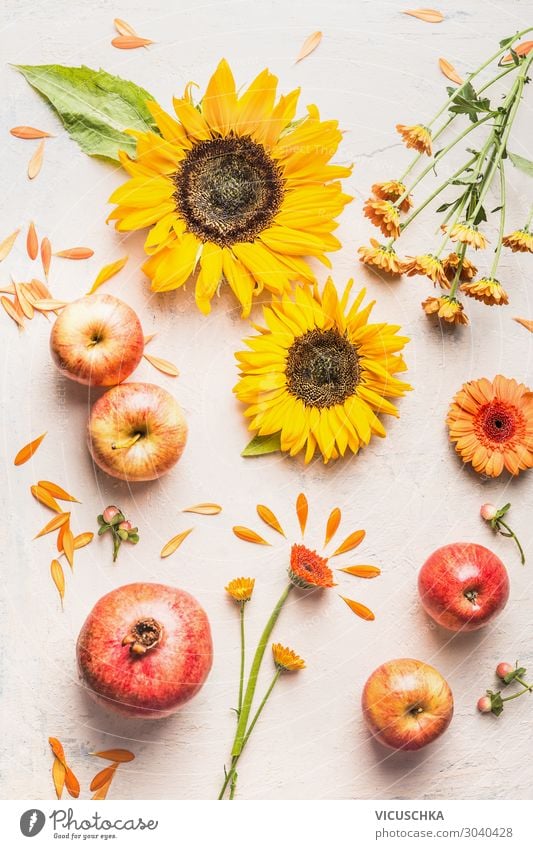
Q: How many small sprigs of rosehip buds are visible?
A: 3